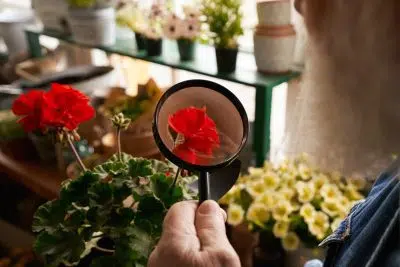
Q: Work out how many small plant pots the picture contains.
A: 4